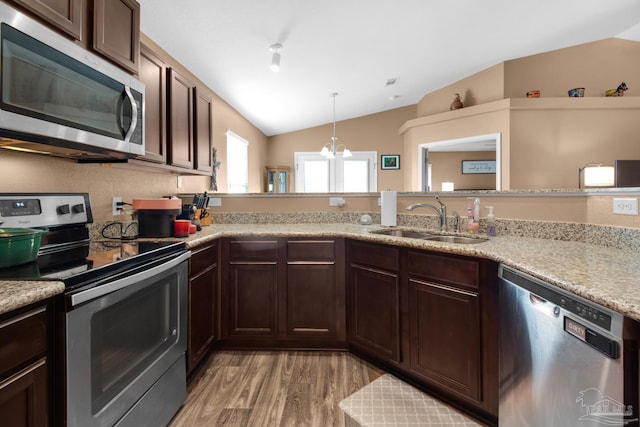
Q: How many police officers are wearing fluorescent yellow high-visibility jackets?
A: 0